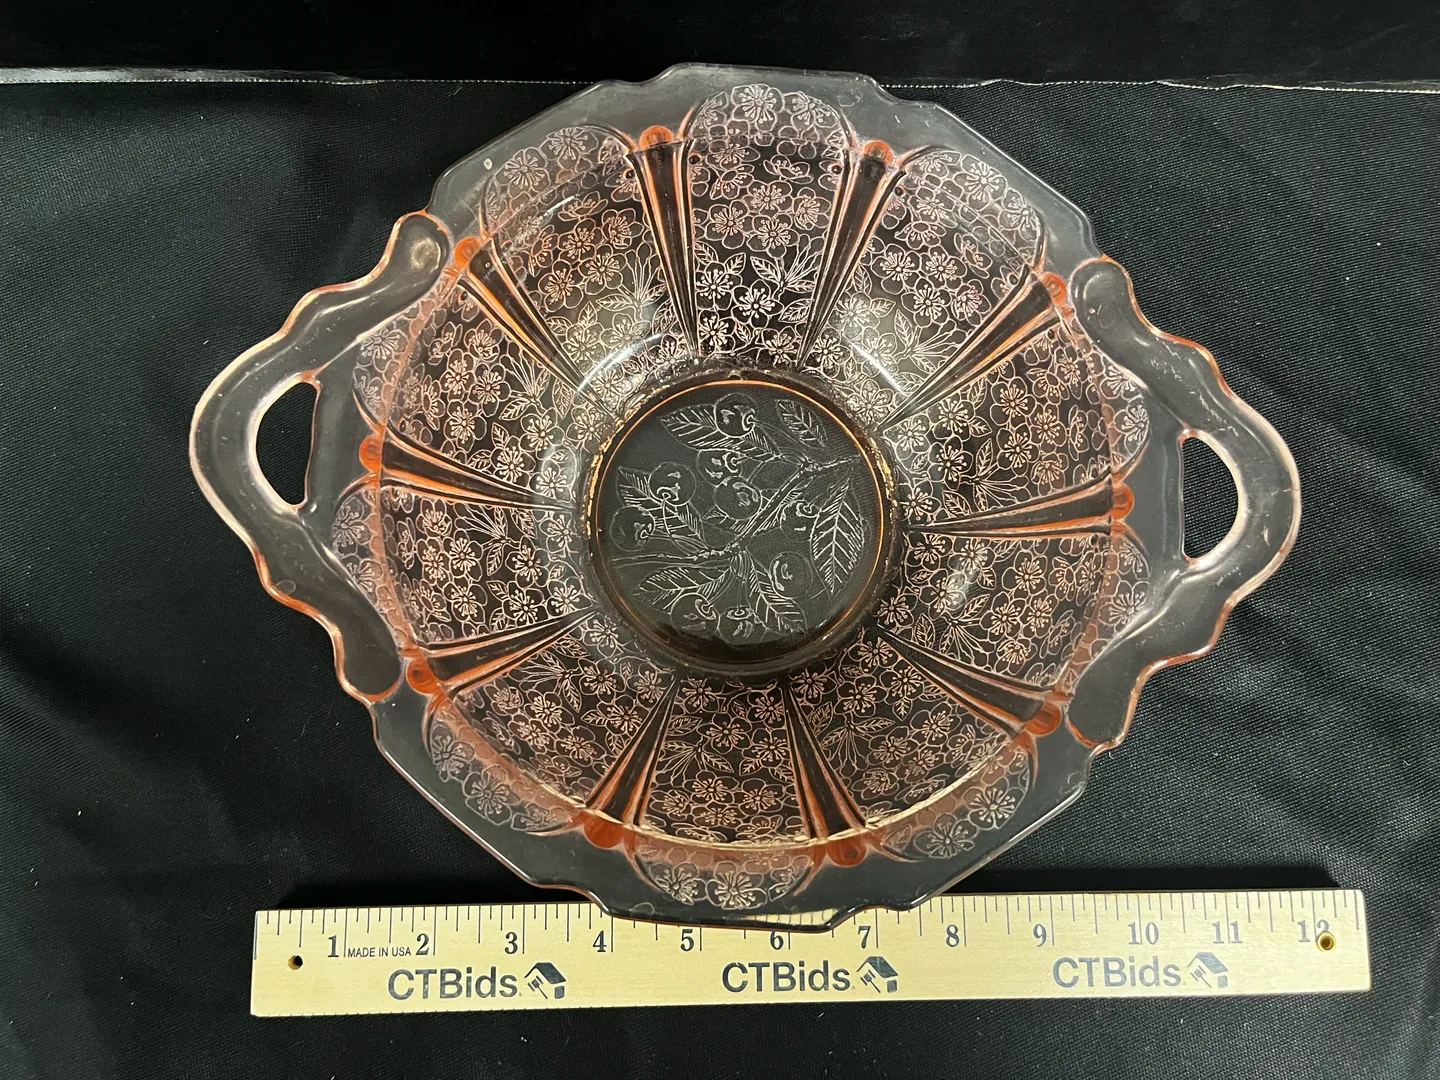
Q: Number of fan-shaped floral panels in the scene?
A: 10